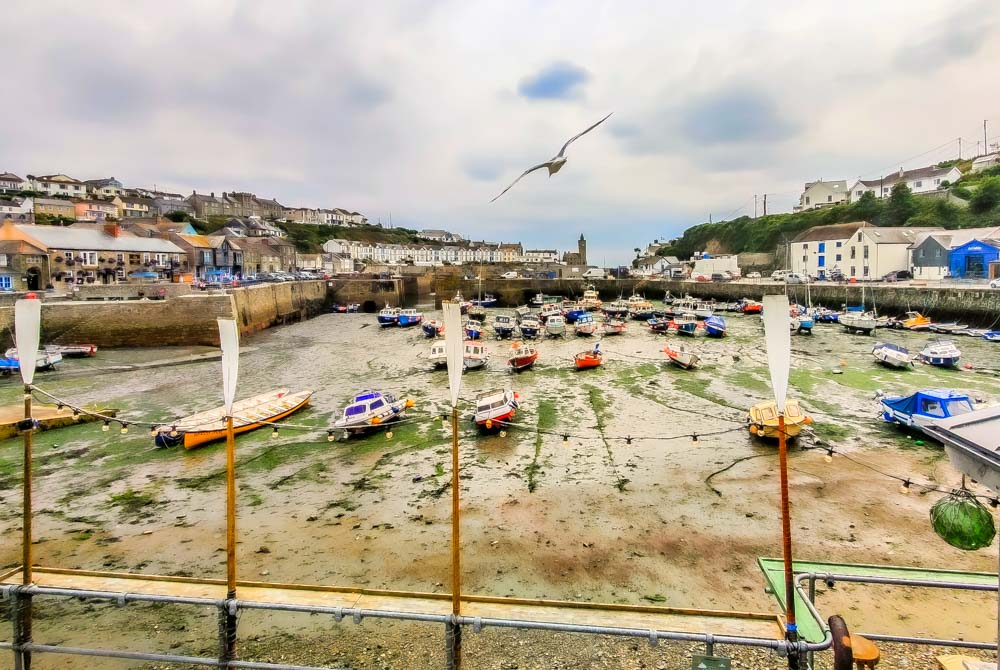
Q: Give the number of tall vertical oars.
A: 4